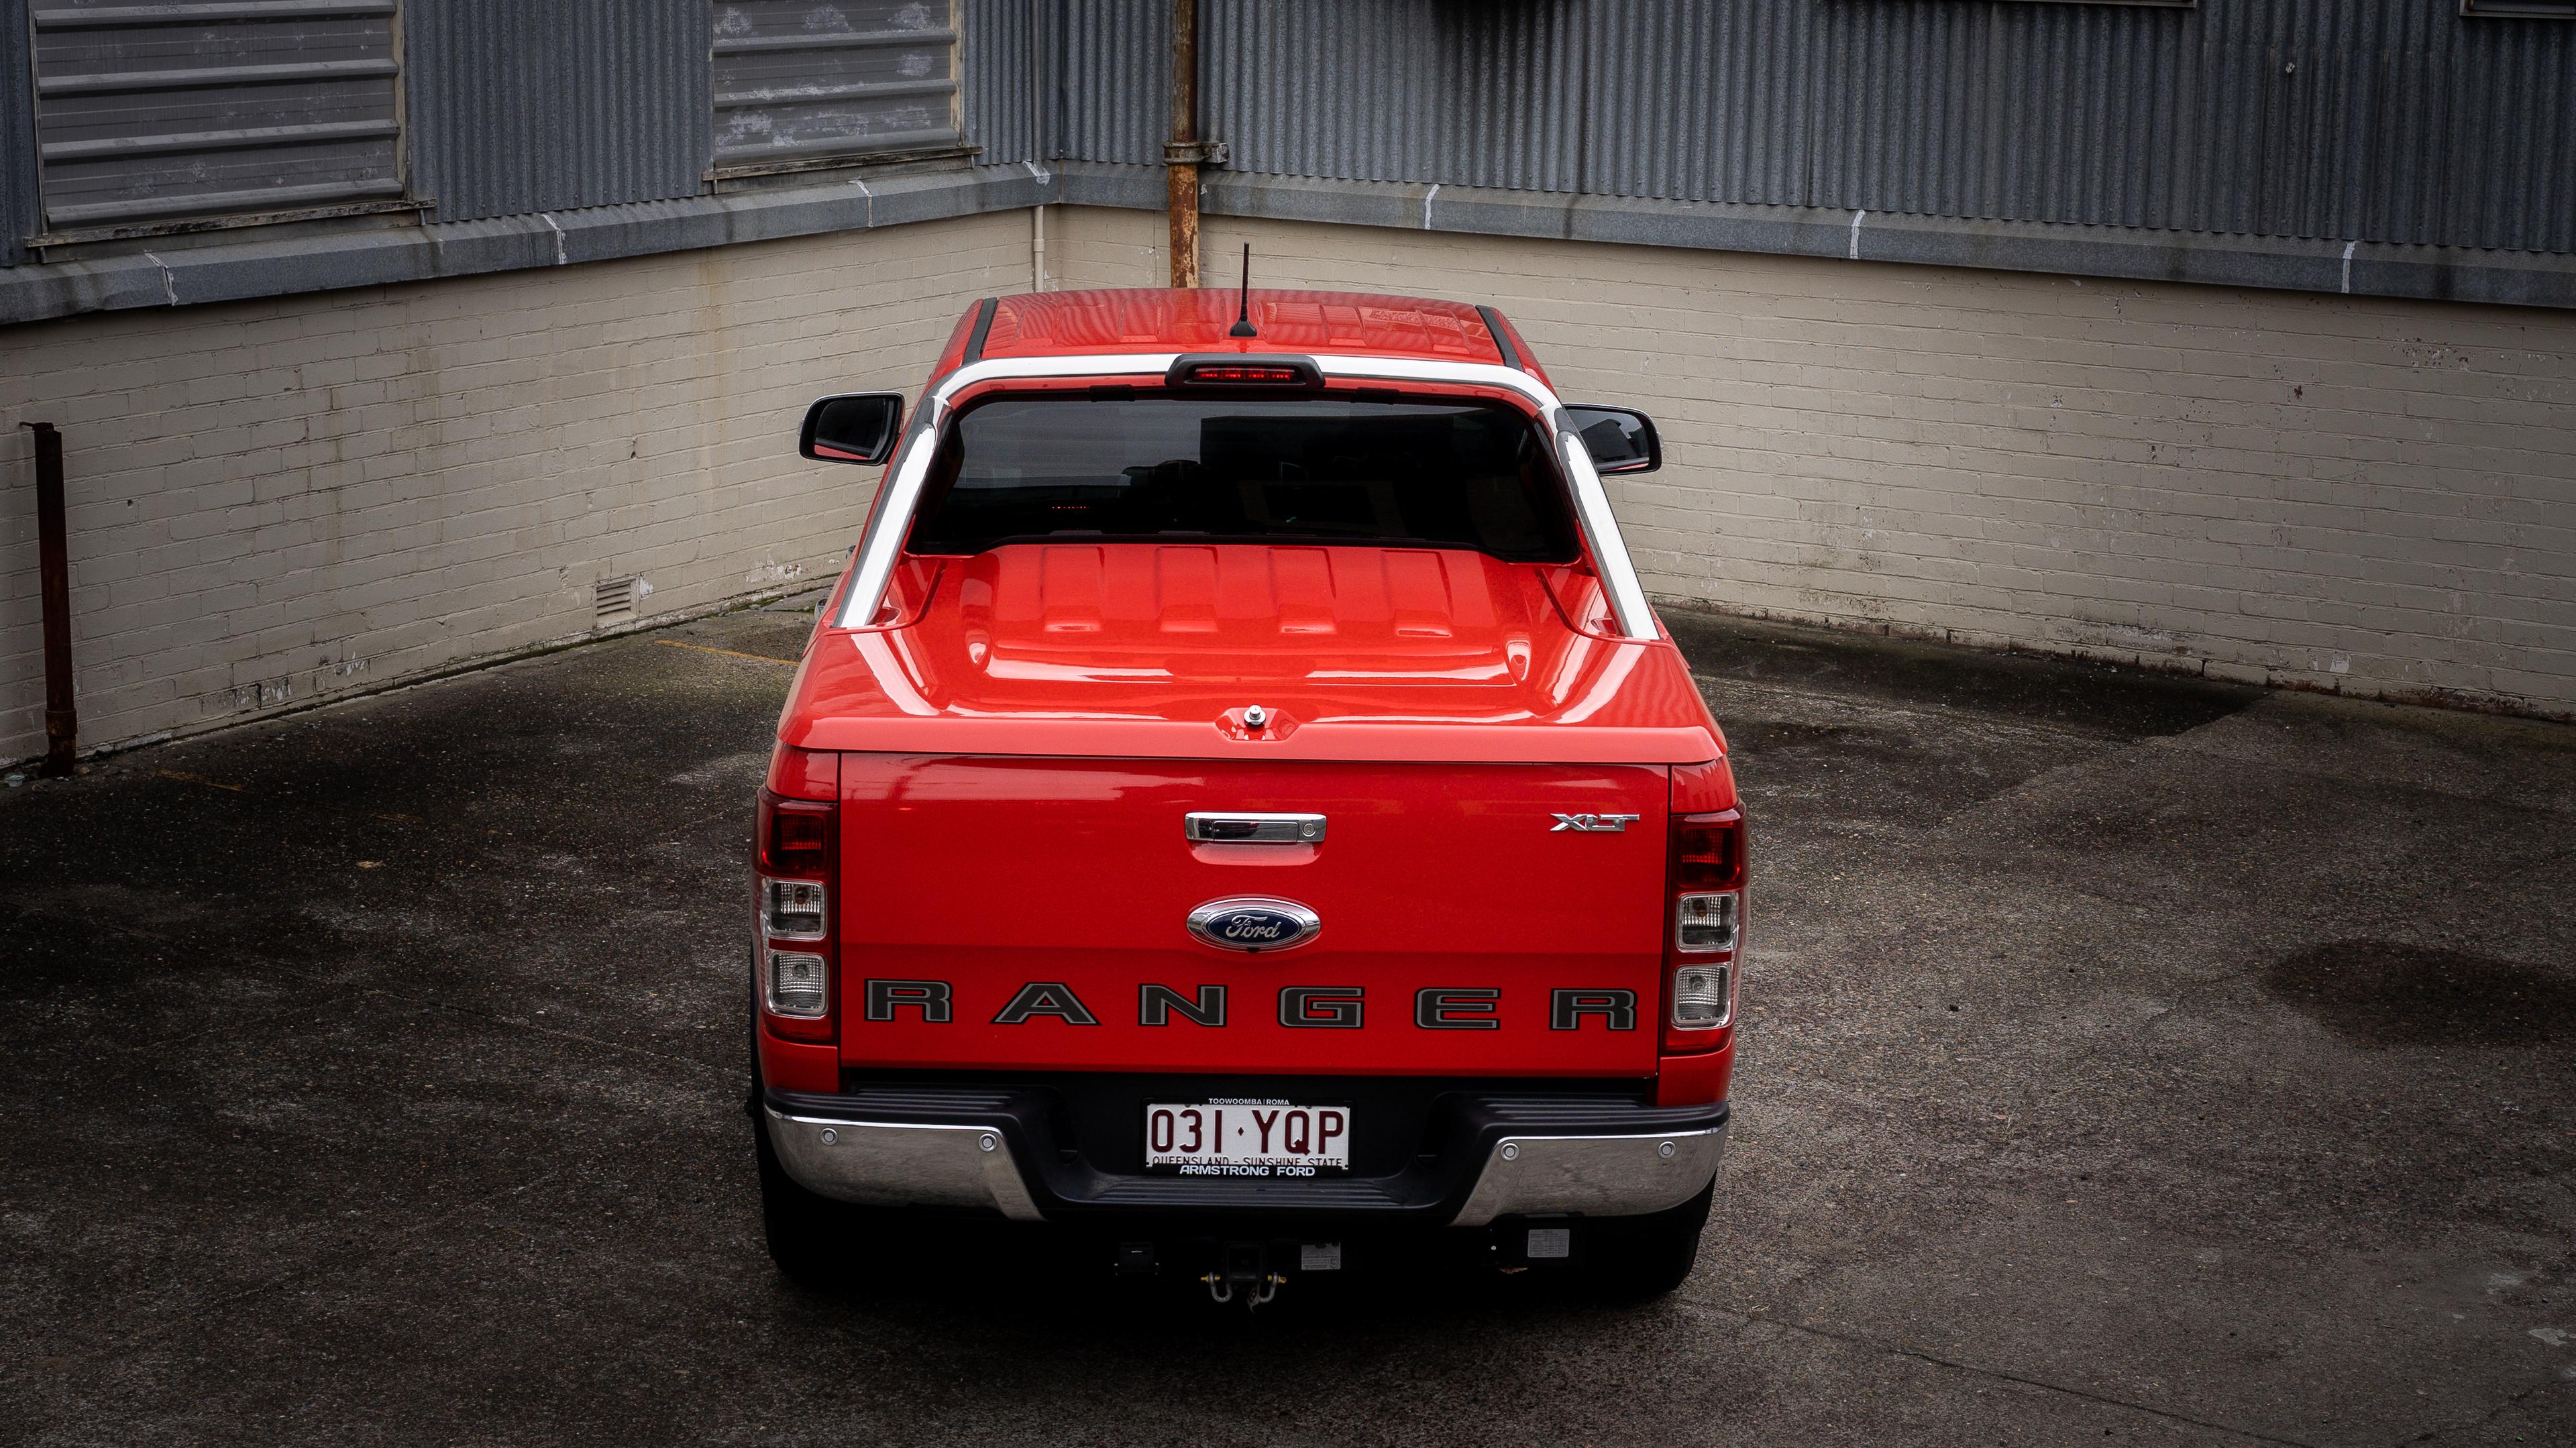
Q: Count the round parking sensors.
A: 4